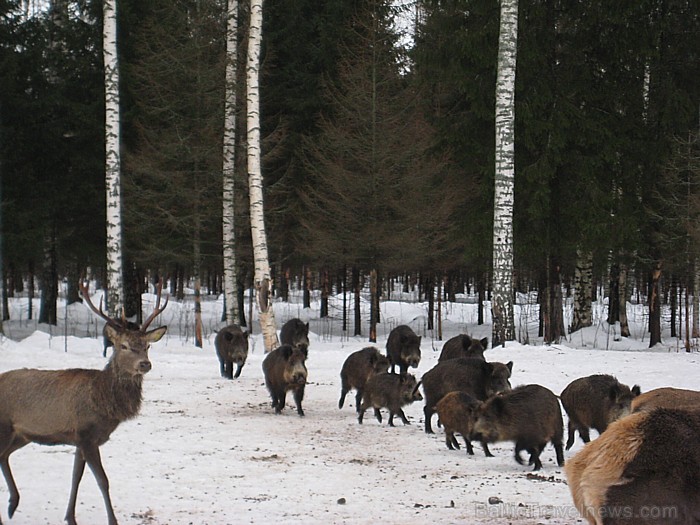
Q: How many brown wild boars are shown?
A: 11